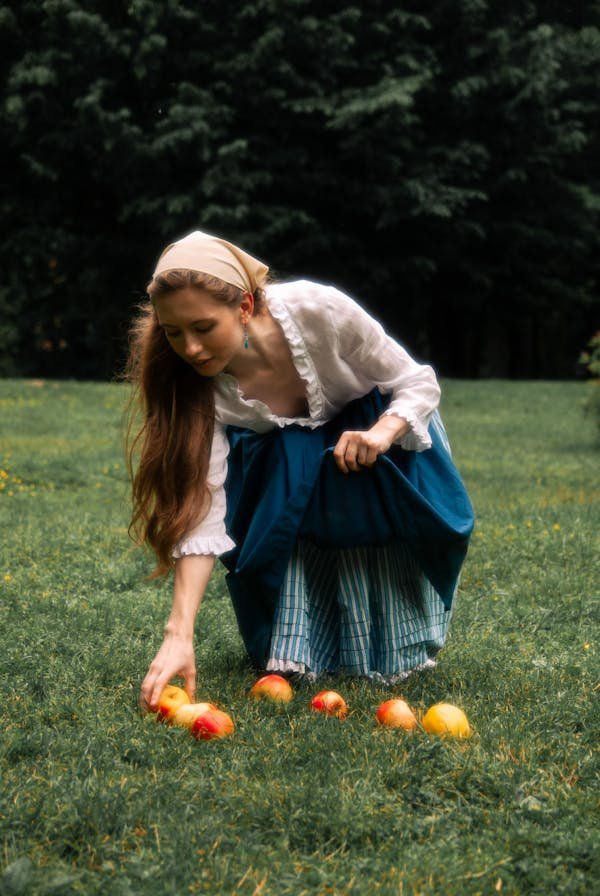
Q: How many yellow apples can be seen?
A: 1